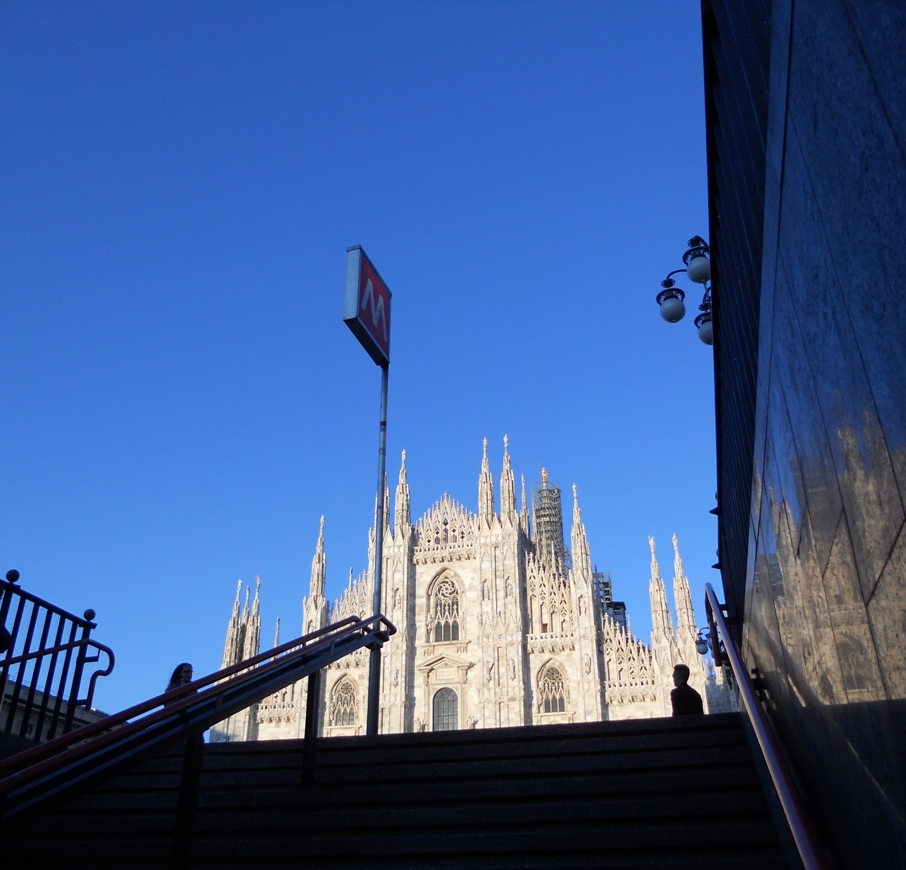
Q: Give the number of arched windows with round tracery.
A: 3